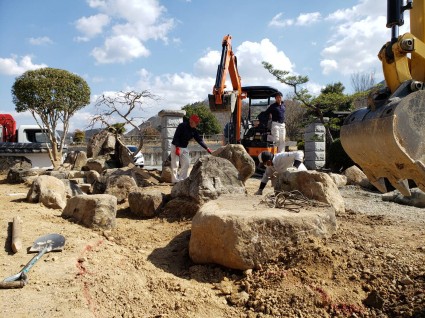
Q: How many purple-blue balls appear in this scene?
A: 0